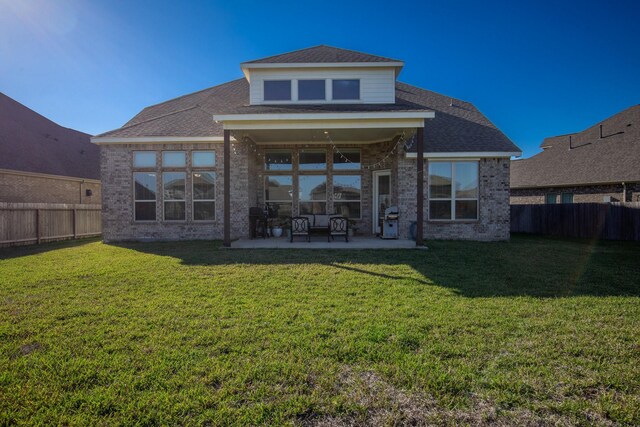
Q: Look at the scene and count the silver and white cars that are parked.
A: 0